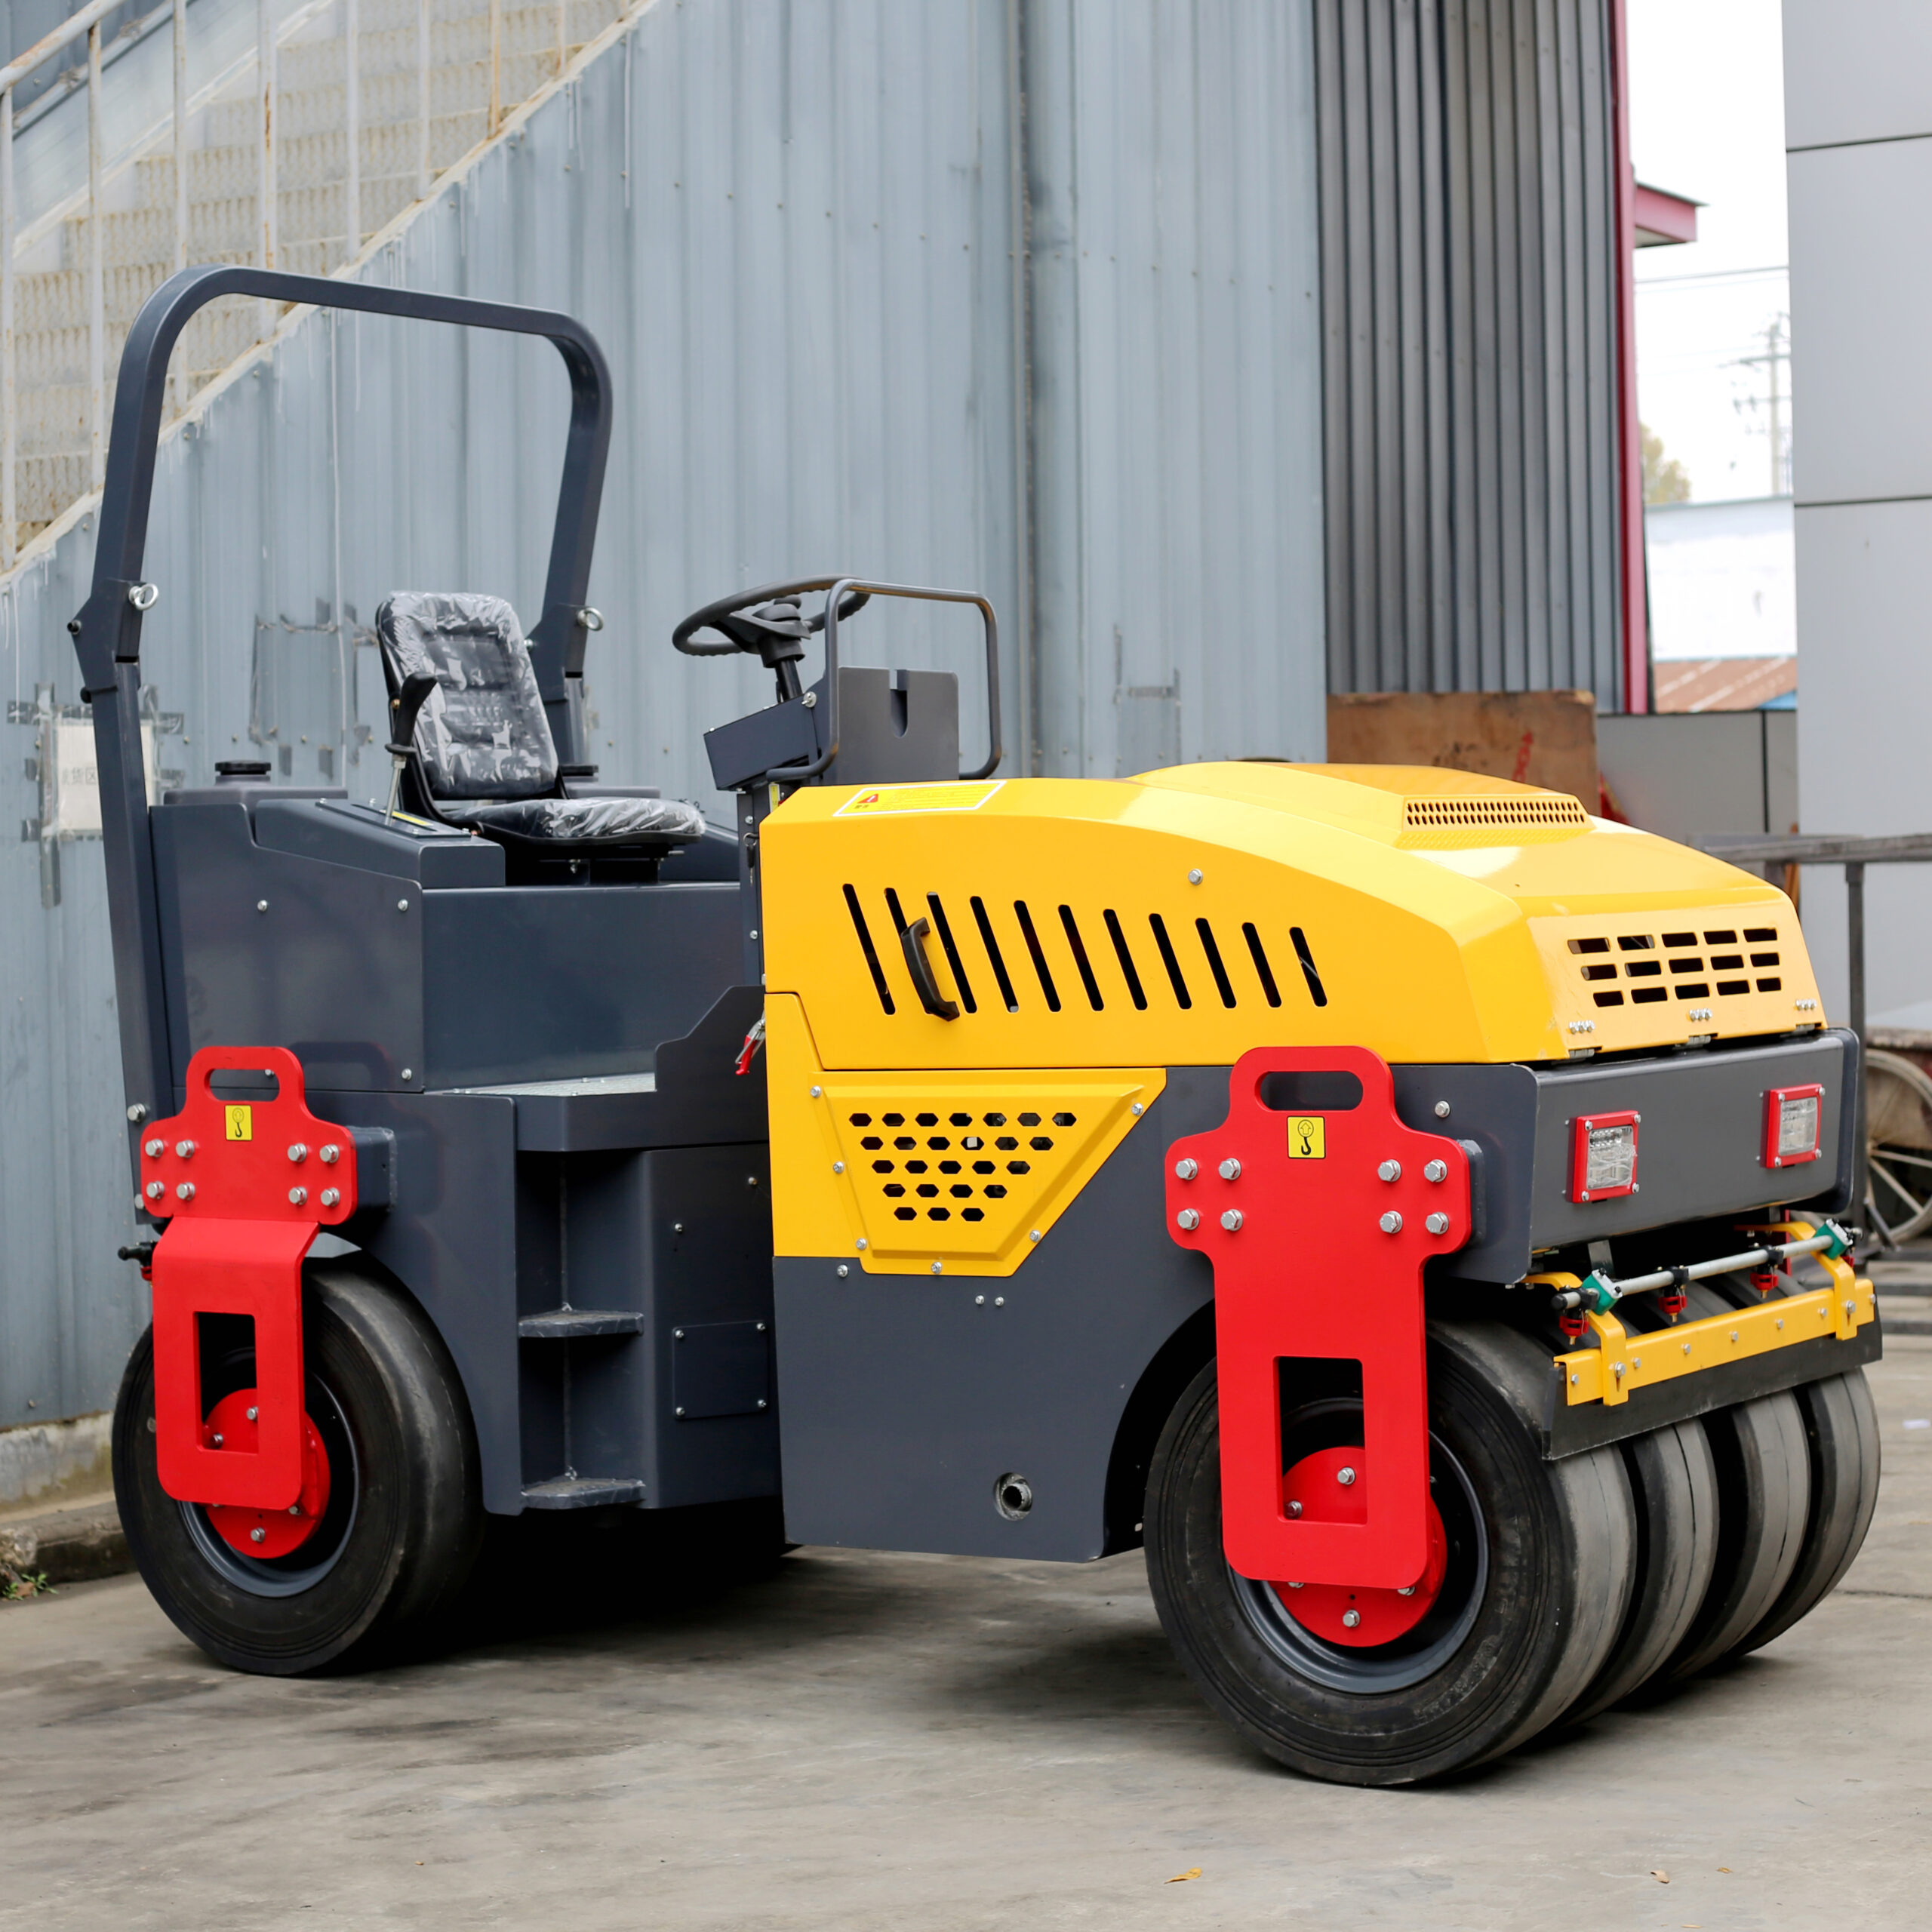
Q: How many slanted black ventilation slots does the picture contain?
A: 11